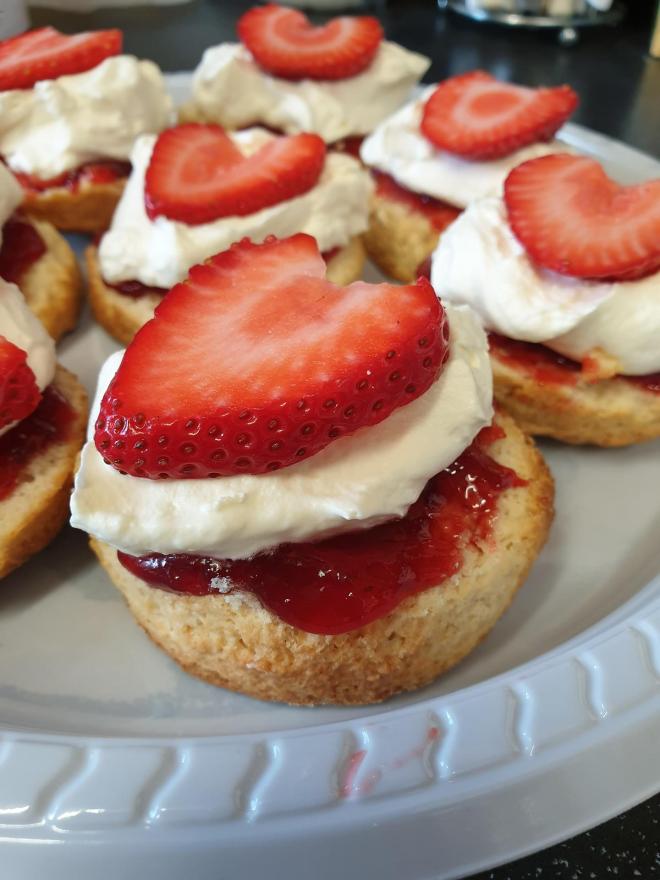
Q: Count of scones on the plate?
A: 8